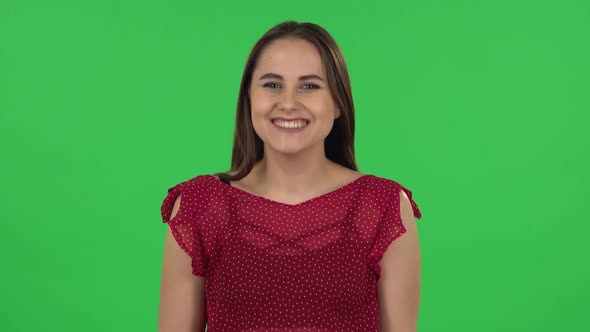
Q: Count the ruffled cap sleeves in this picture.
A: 2